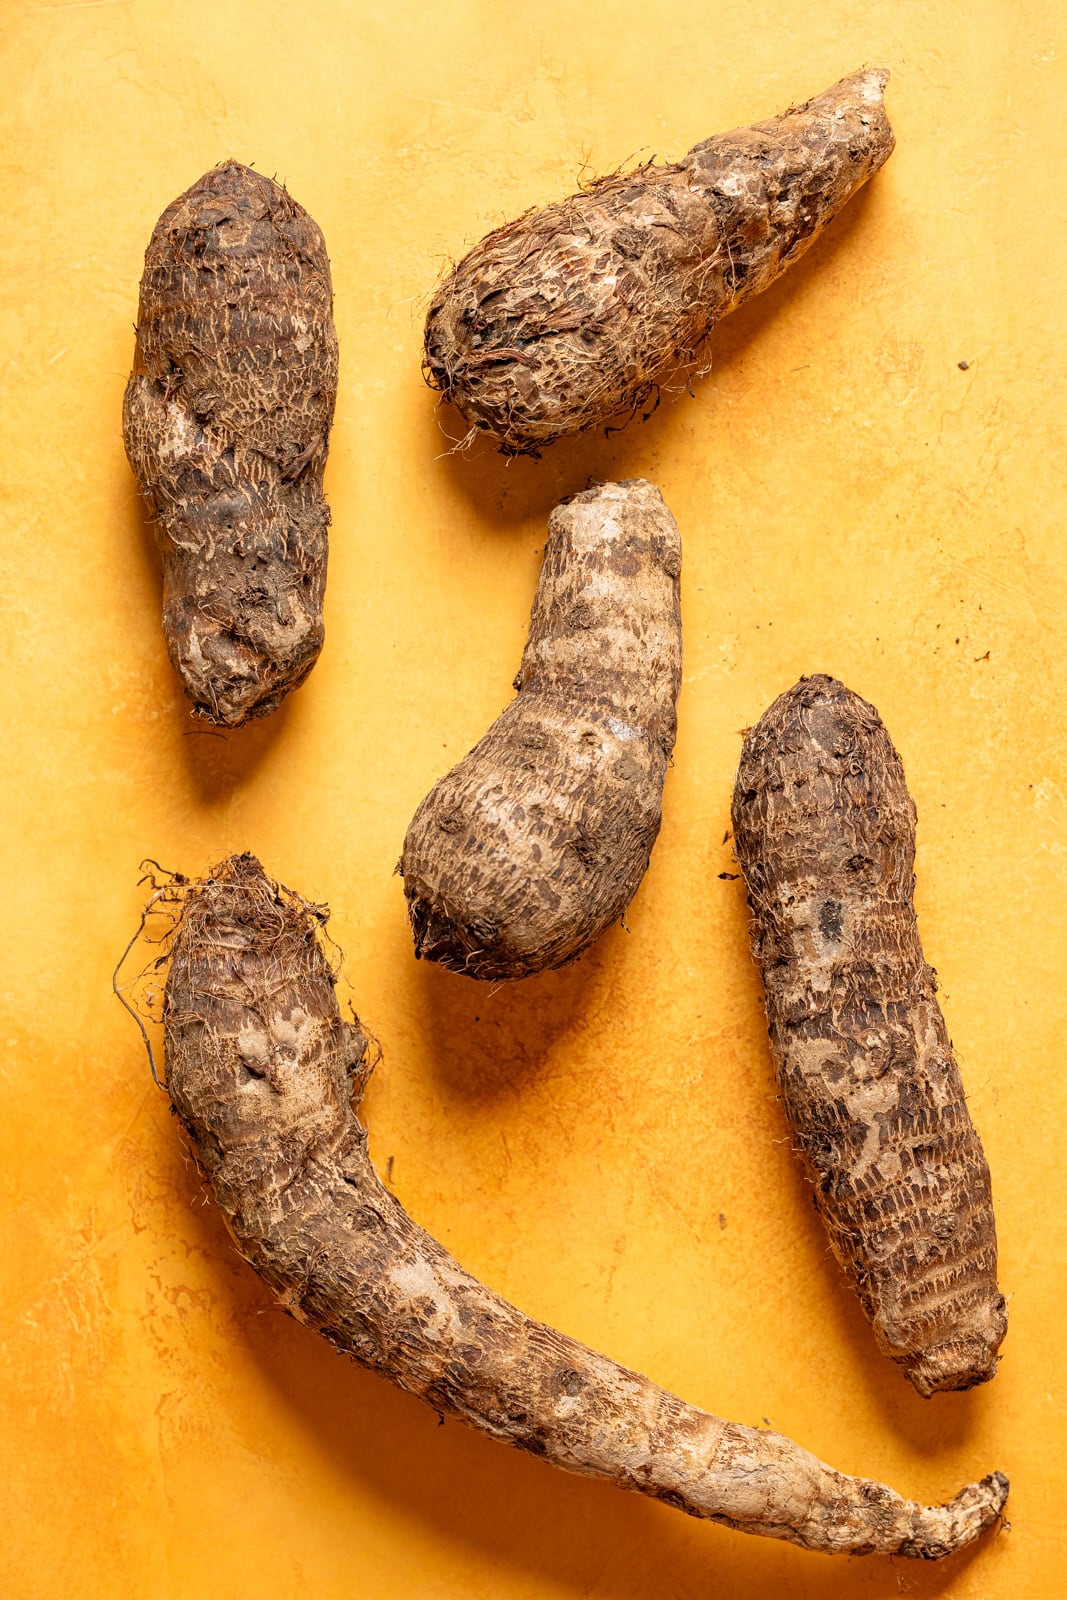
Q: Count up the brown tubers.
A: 5